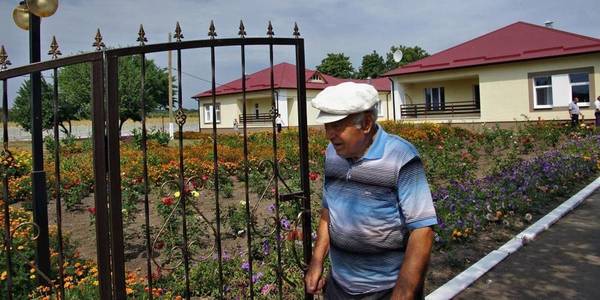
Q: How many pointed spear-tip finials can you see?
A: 9